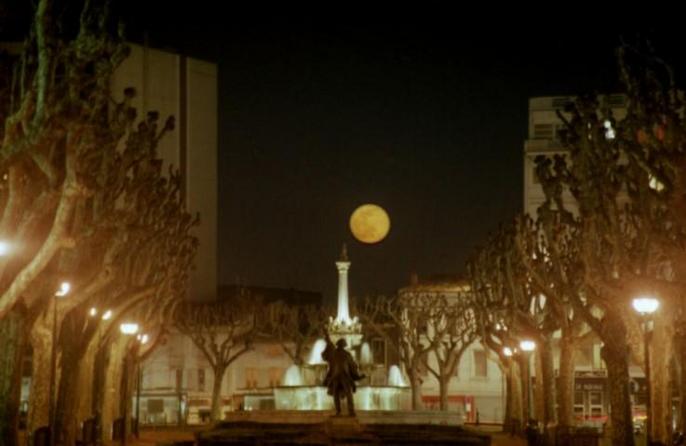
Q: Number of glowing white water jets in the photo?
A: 4